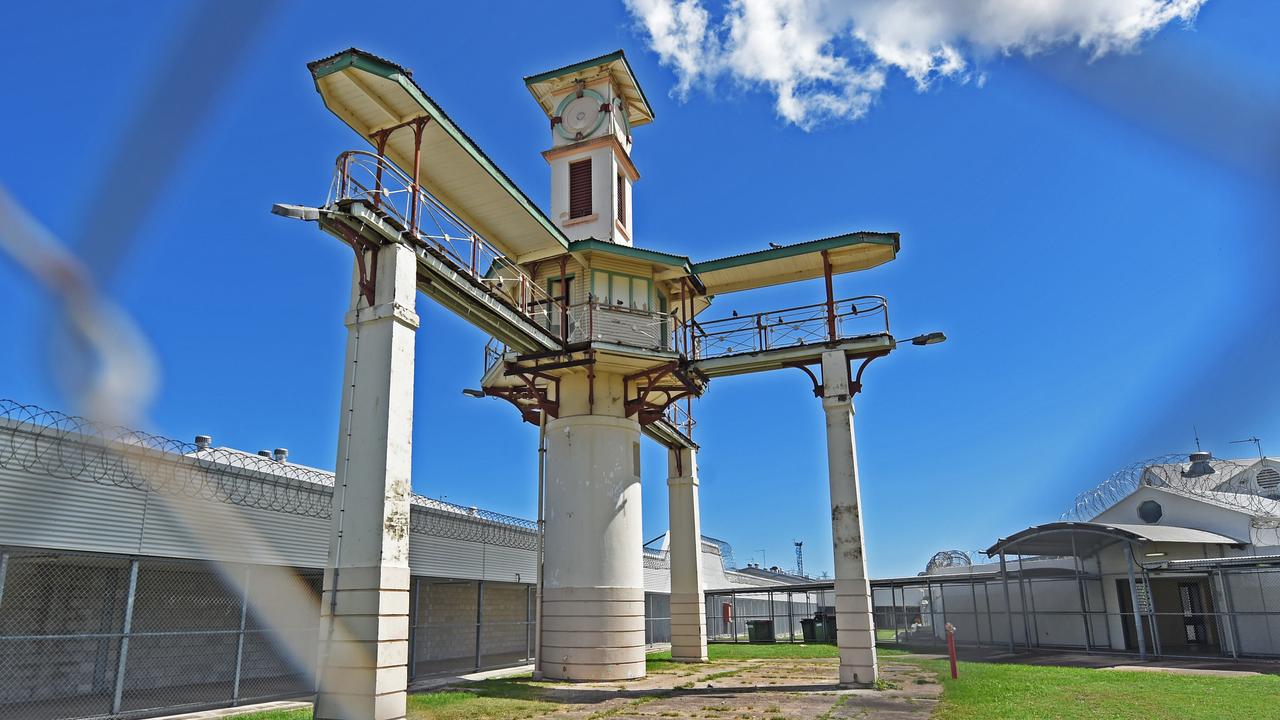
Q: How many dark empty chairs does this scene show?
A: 0